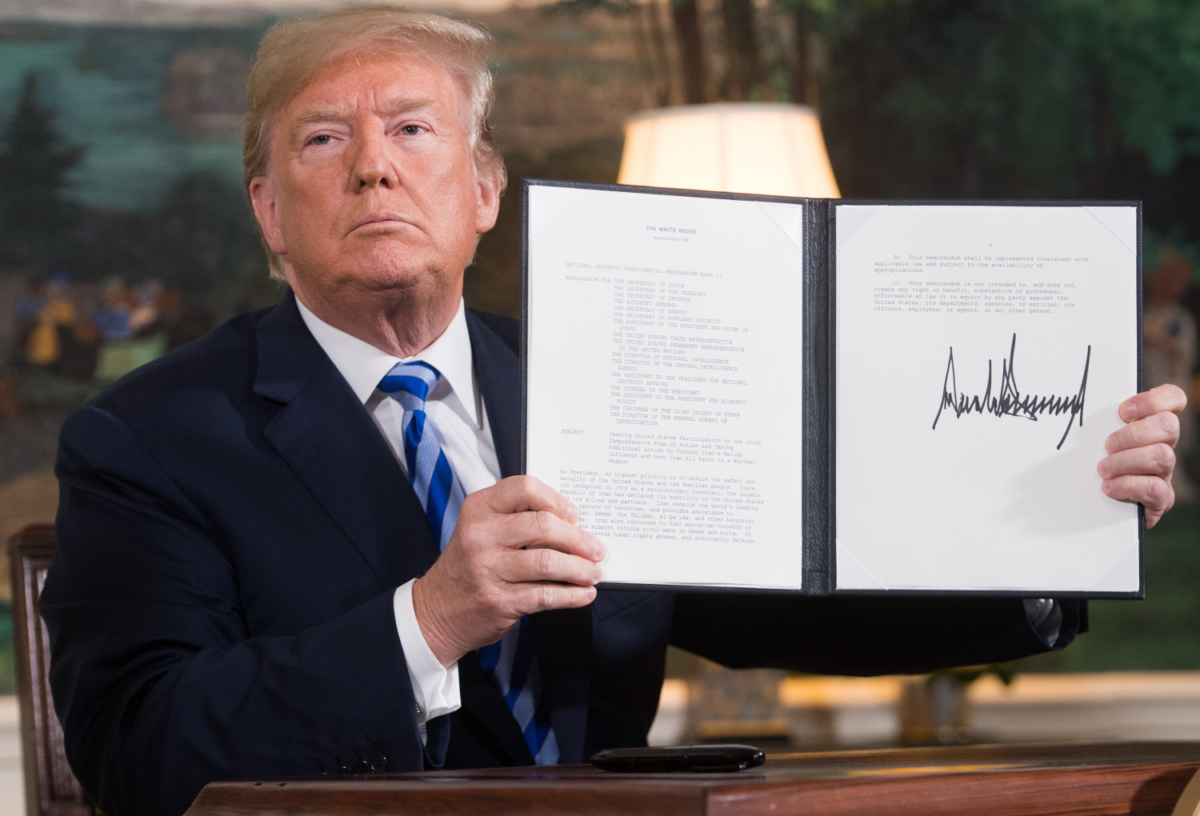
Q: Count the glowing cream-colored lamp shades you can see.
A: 1